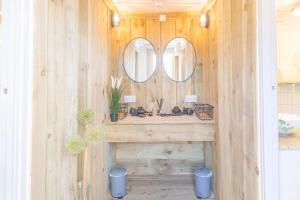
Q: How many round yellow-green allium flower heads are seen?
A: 3